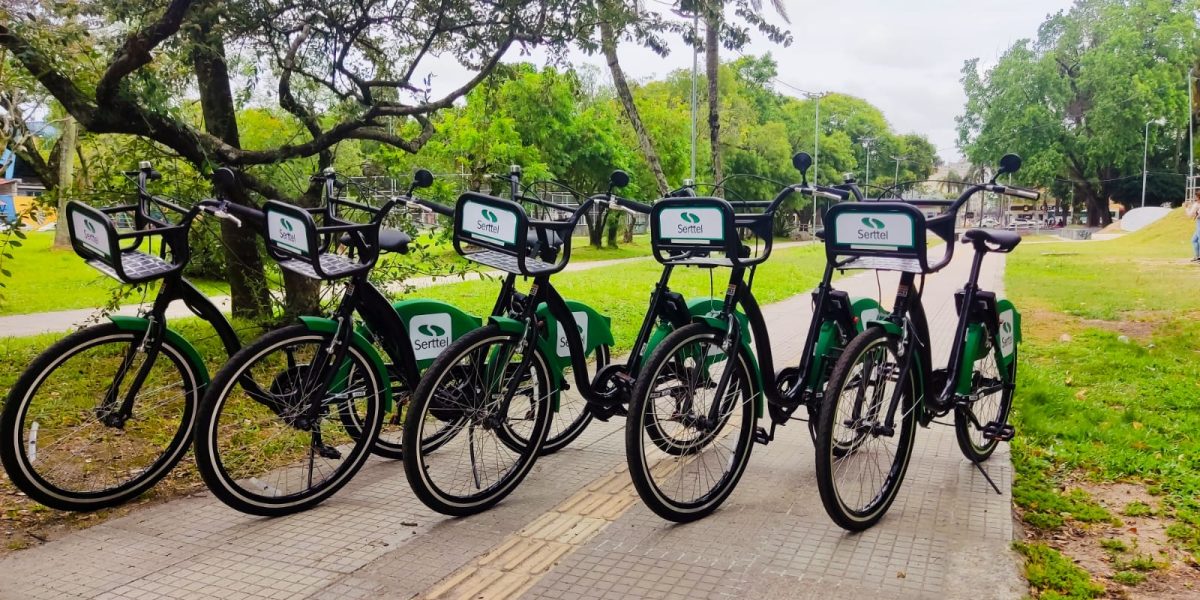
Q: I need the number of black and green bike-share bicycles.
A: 5